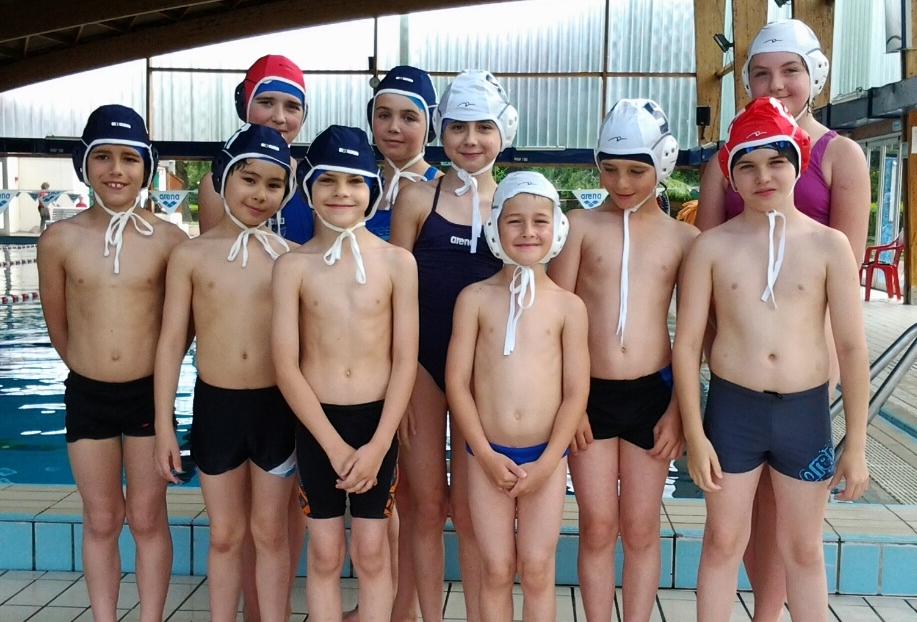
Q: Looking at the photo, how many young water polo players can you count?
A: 10